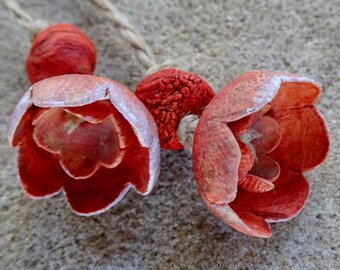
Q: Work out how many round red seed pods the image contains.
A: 2